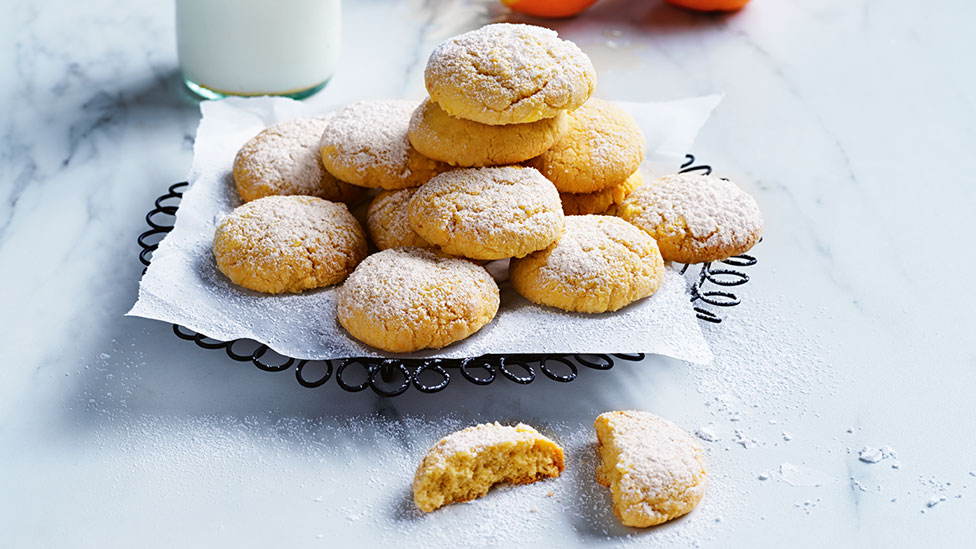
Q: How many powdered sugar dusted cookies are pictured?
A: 13